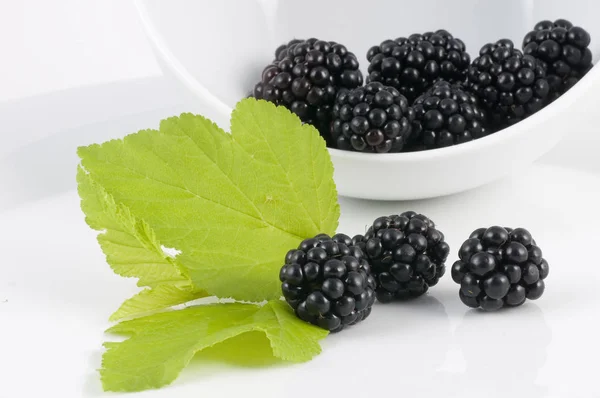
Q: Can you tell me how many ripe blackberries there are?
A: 9